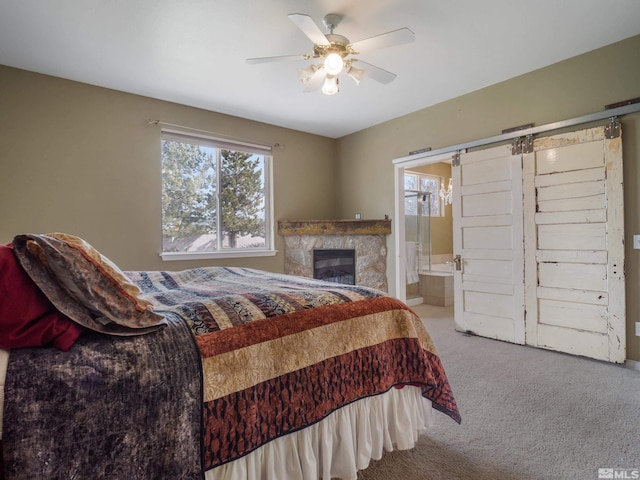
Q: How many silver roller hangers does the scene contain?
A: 4